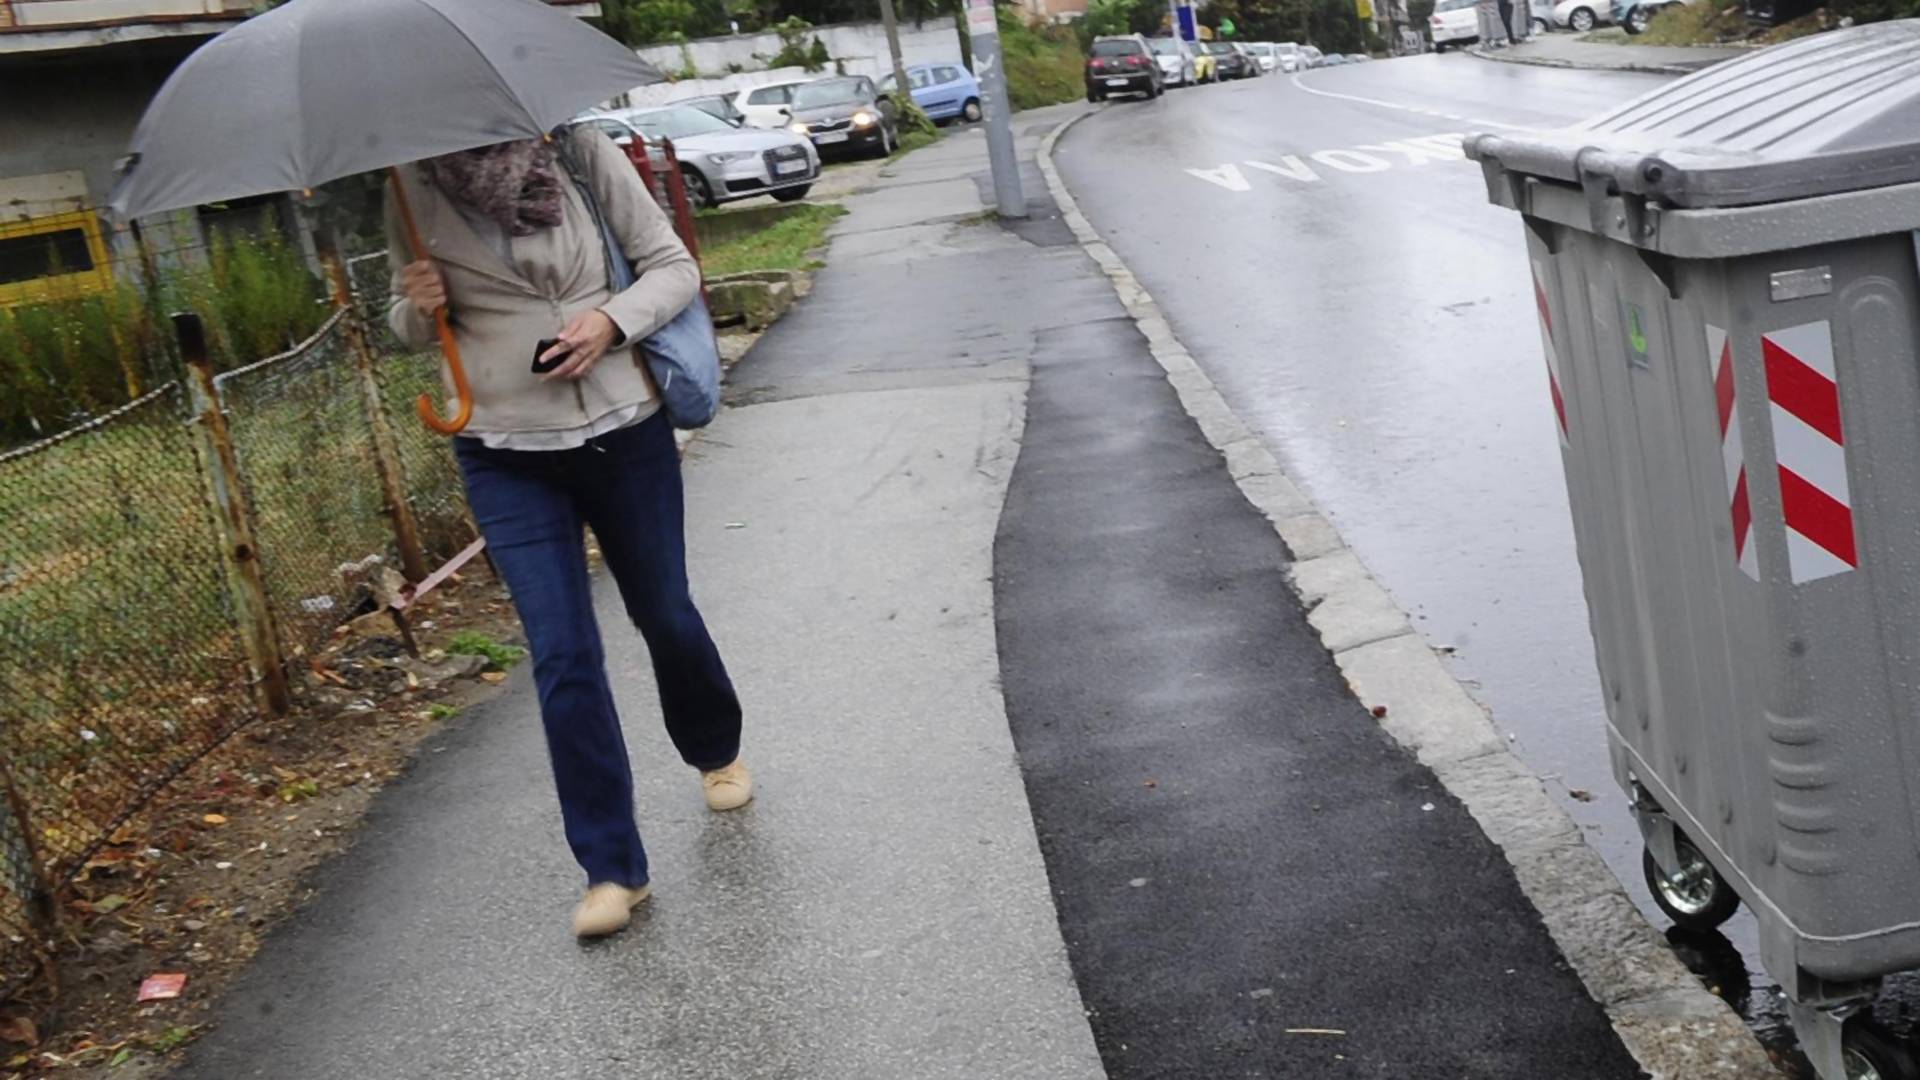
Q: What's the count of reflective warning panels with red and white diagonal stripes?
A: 3